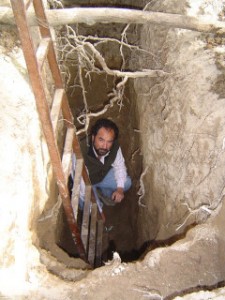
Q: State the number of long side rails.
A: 2